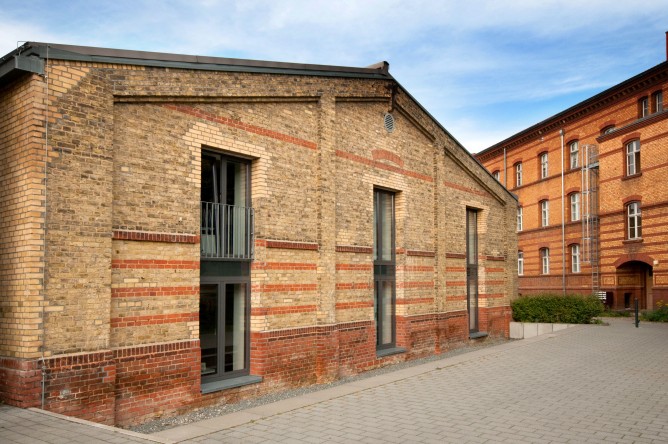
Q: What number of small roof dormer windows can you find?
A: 0